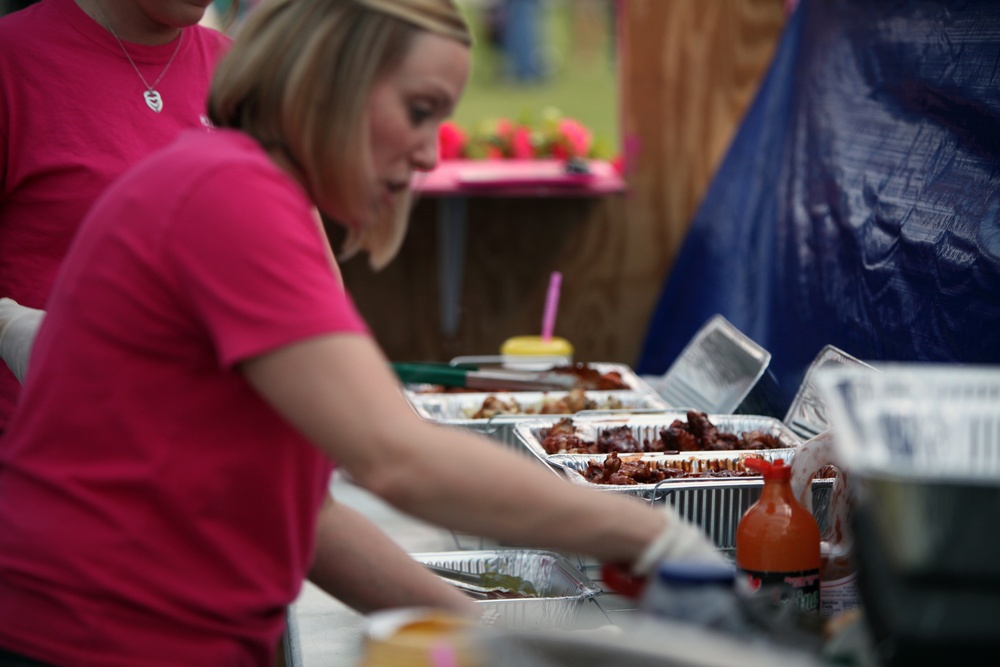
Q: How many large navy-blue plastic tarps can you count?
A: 1